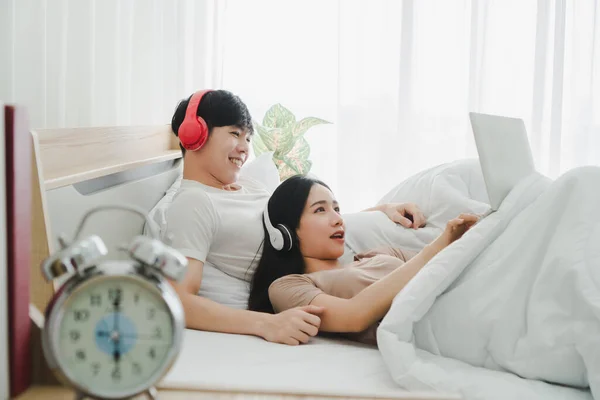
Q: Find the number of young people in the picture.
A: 2